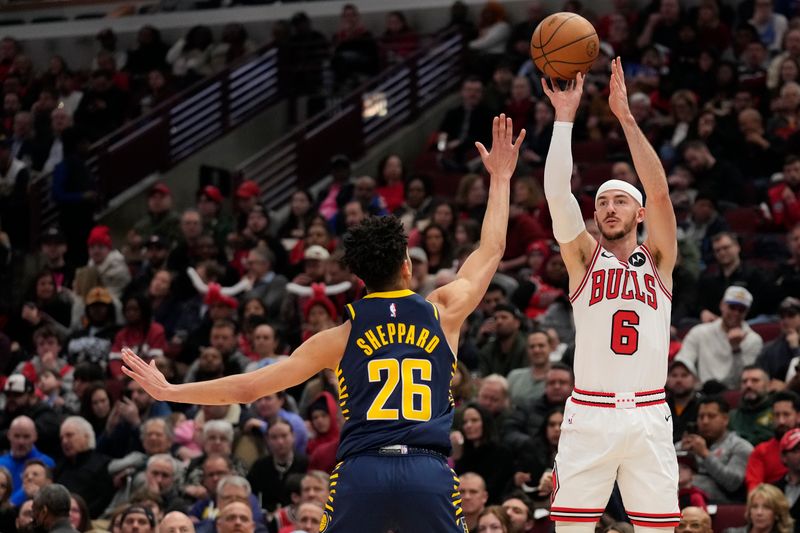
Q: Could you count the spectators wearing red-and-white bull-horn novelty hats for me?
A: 2